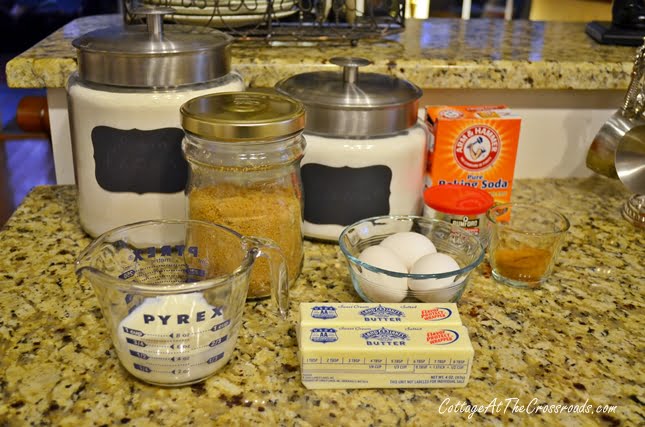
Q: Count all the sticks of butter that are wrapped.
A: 2